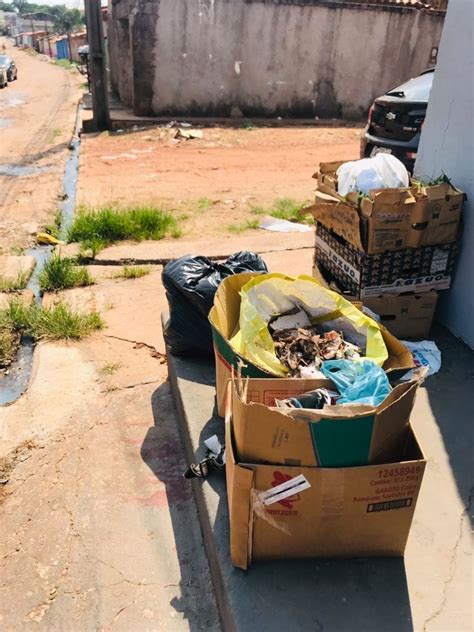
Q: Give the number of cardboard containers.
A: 6